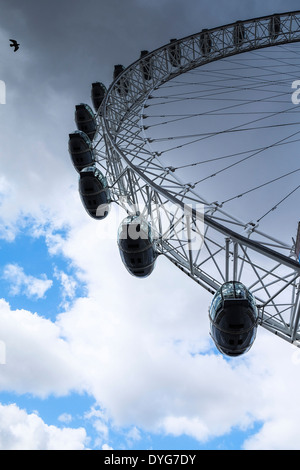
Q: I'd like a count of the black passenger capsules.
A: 12